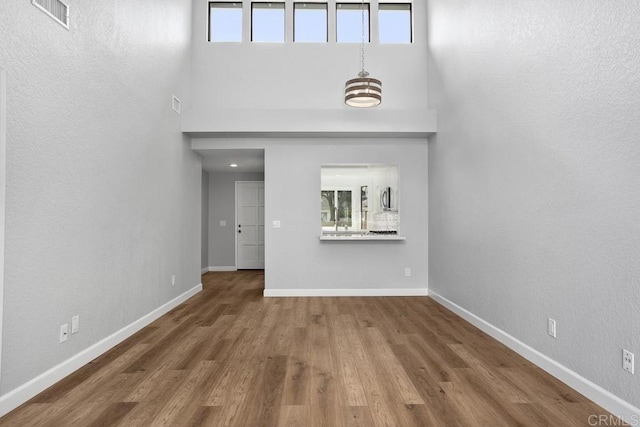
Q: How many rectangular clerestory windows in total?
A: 5